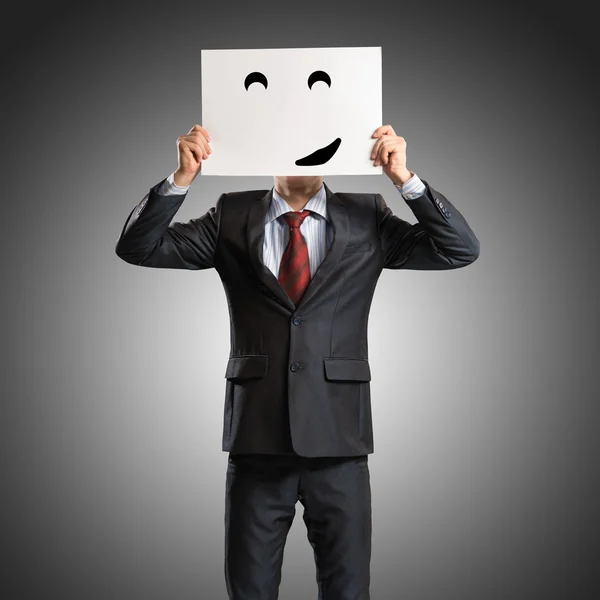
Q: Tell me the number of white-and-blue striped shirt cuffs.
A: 2